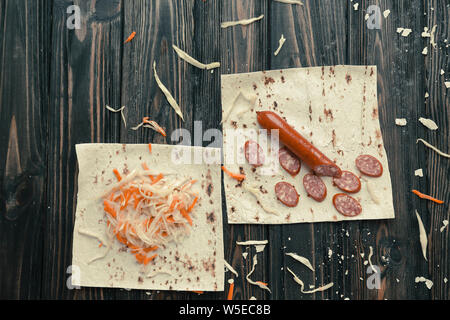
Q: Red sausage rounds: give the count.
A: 7